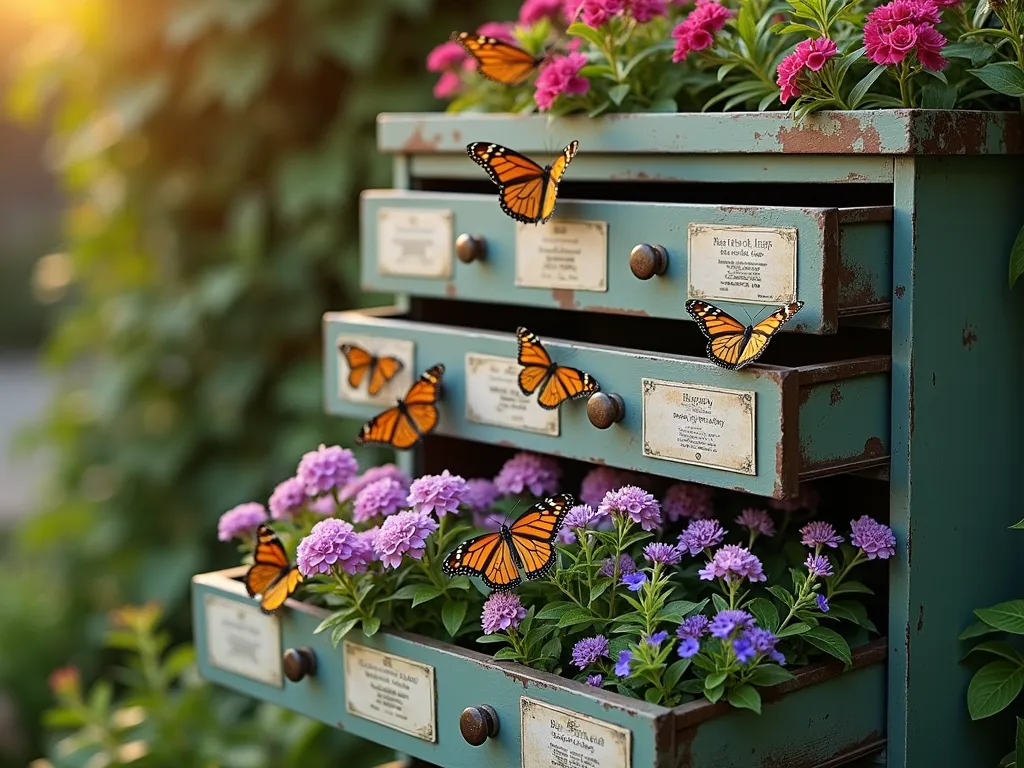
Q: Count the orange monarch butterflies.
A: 8